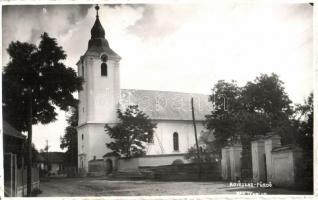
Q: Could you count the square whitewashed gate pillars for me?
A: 4